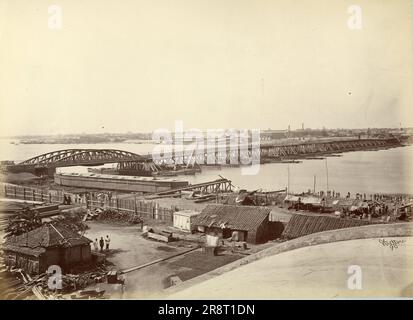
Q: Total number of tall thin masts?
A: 3